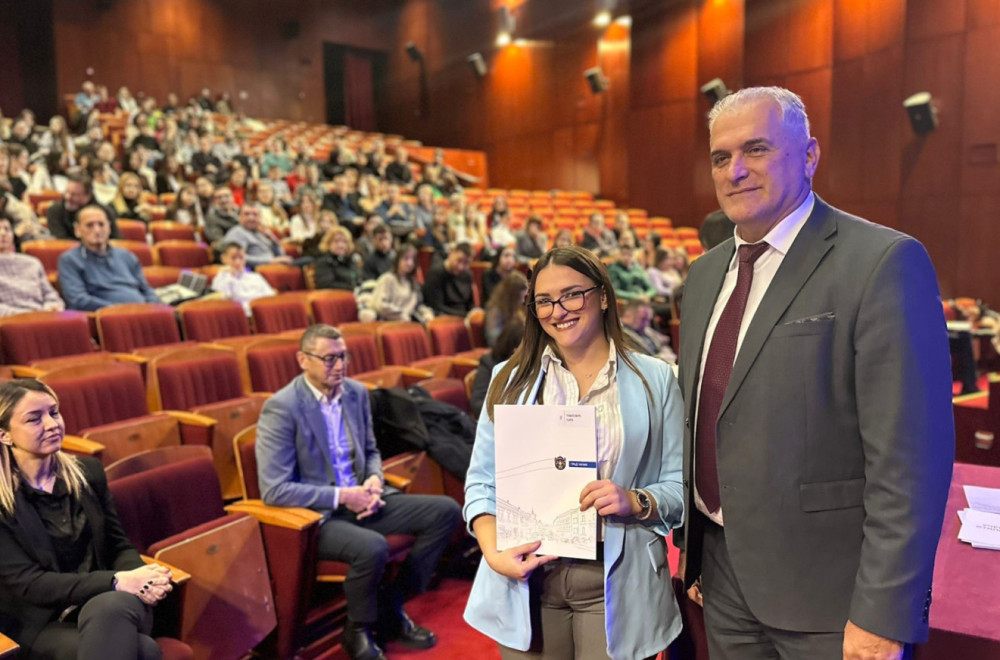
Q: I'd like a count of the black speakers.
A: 5